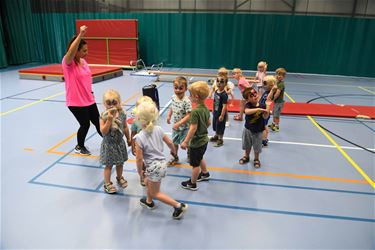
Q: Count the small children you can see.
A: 12